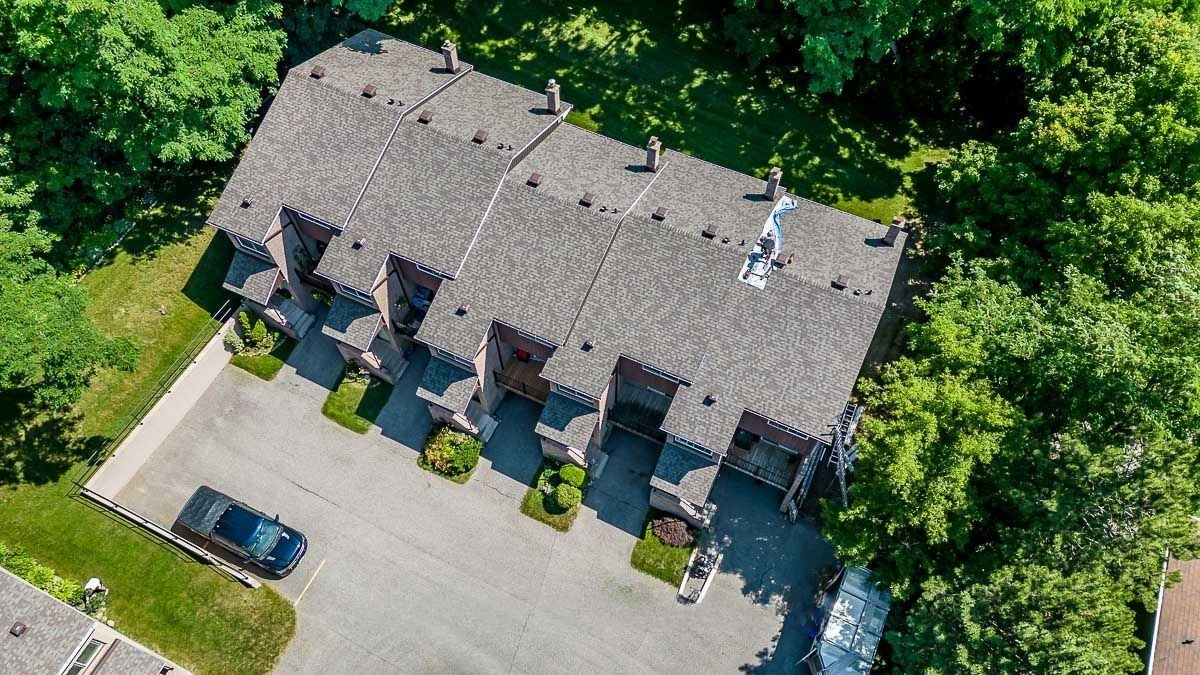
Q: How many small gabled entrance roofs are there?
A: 5